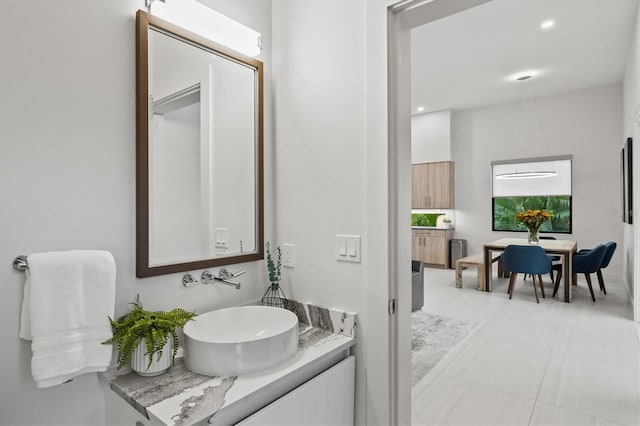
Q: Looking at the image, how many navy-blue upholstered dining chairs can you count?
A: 4